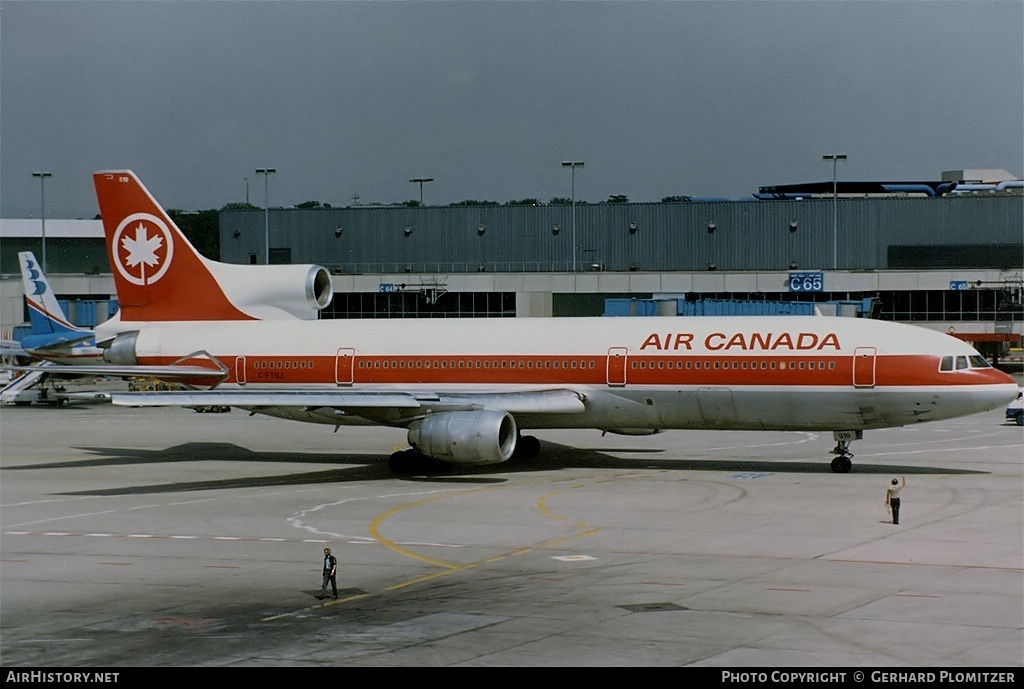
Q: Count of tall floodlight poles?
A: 5